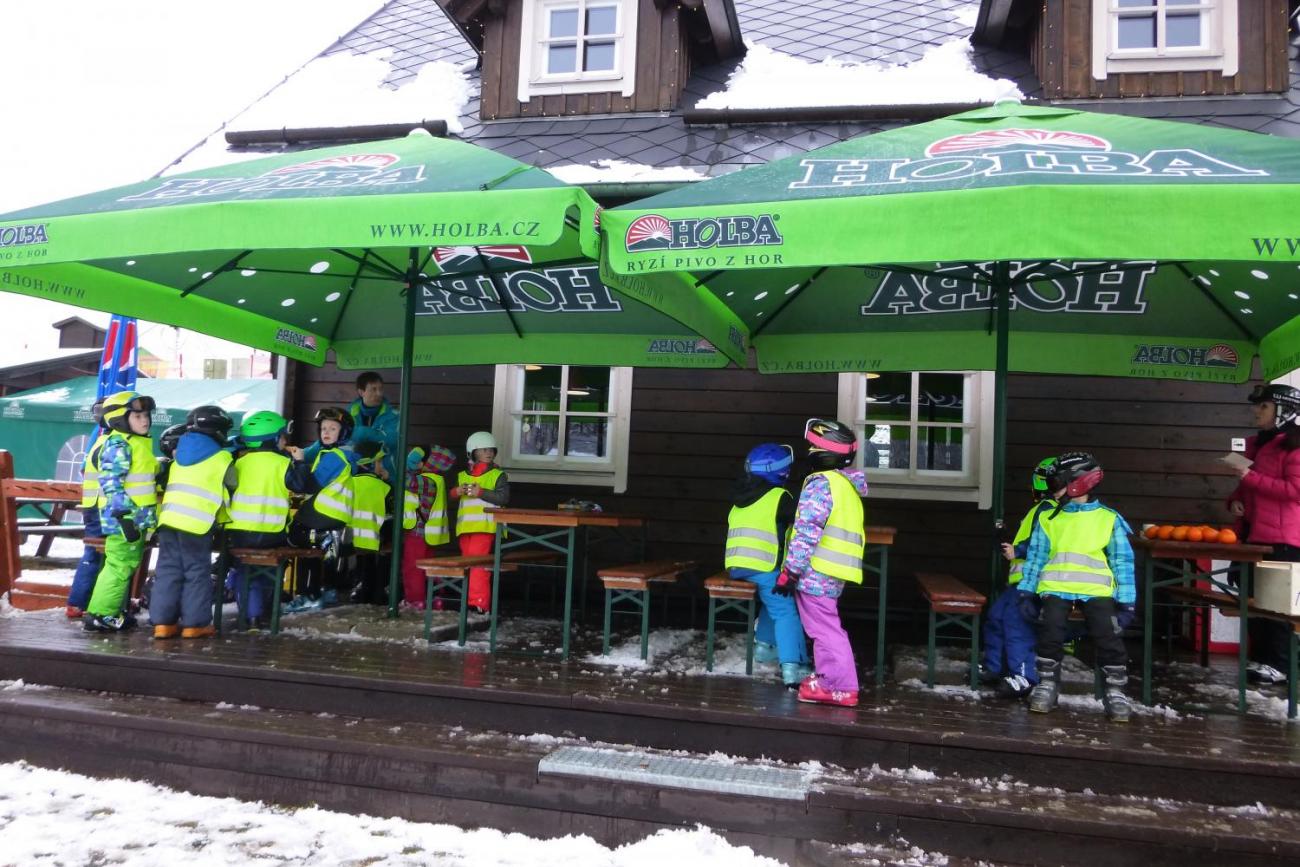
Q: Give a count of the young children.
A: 13